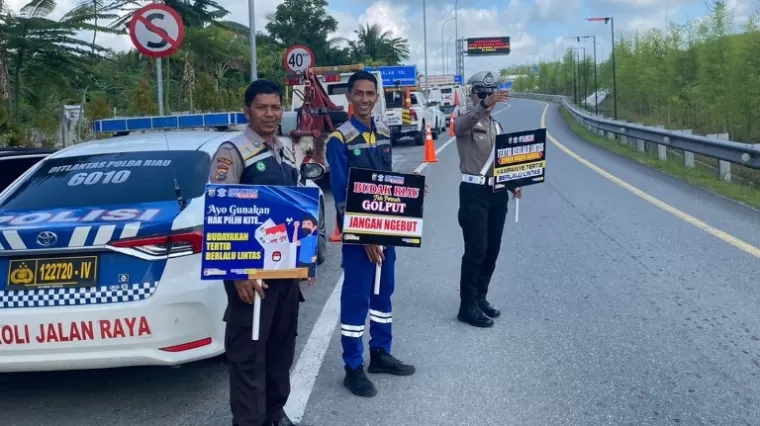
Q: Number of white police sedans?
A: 1